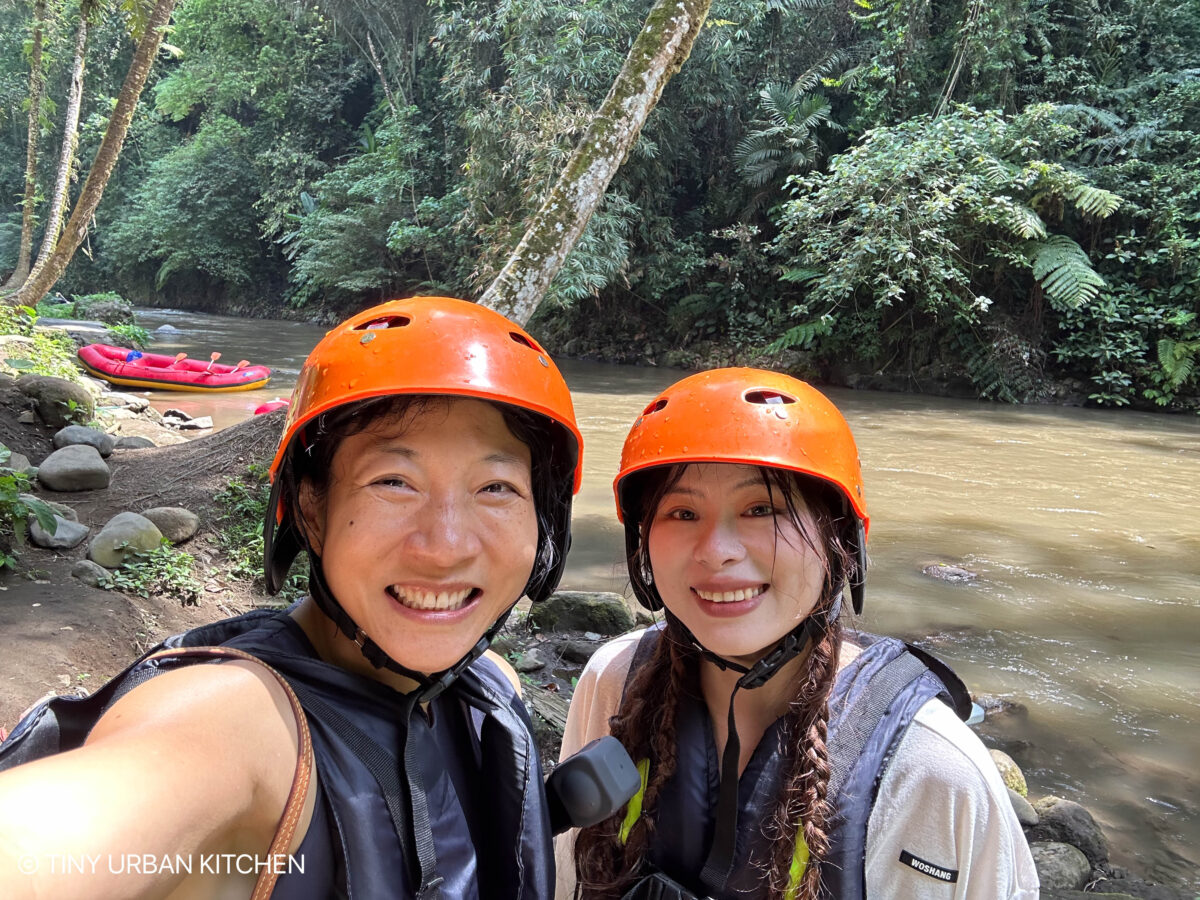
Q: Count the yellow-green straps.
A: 2